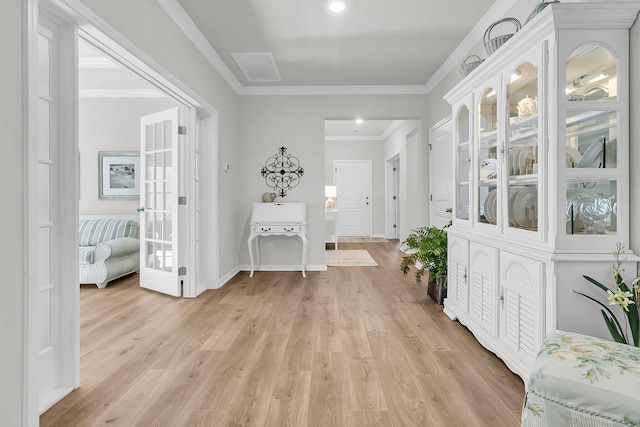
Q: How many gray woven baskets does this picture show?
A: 3